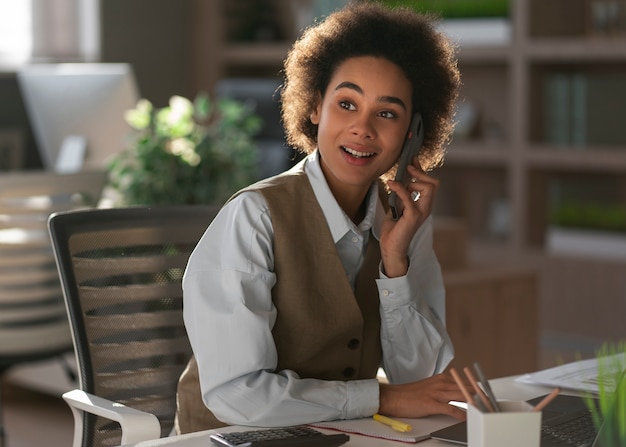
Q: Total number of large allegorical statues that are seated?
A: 0